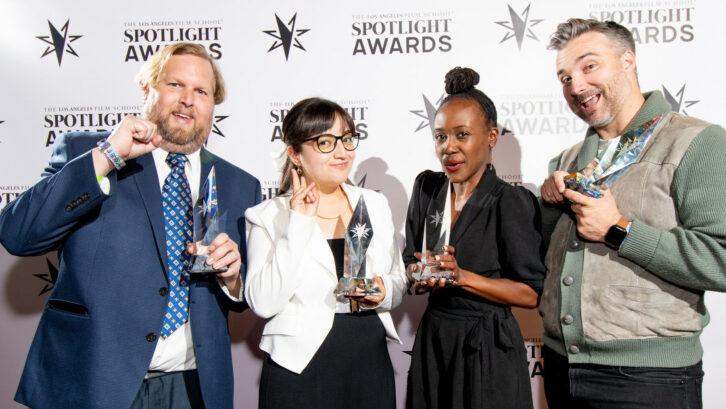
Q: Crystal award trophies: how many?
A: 4